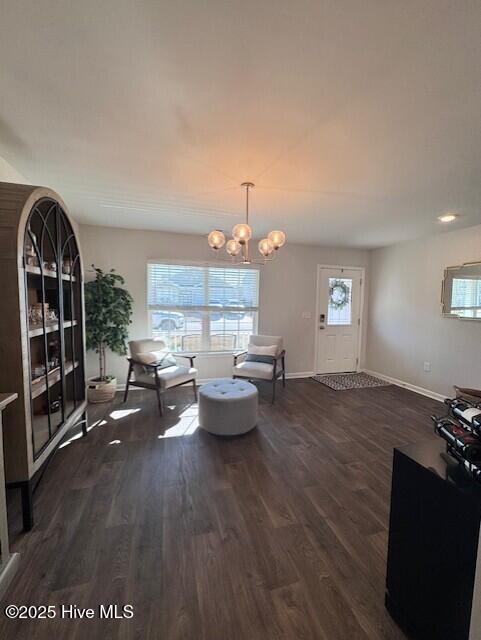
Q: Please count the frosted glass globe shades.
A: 5